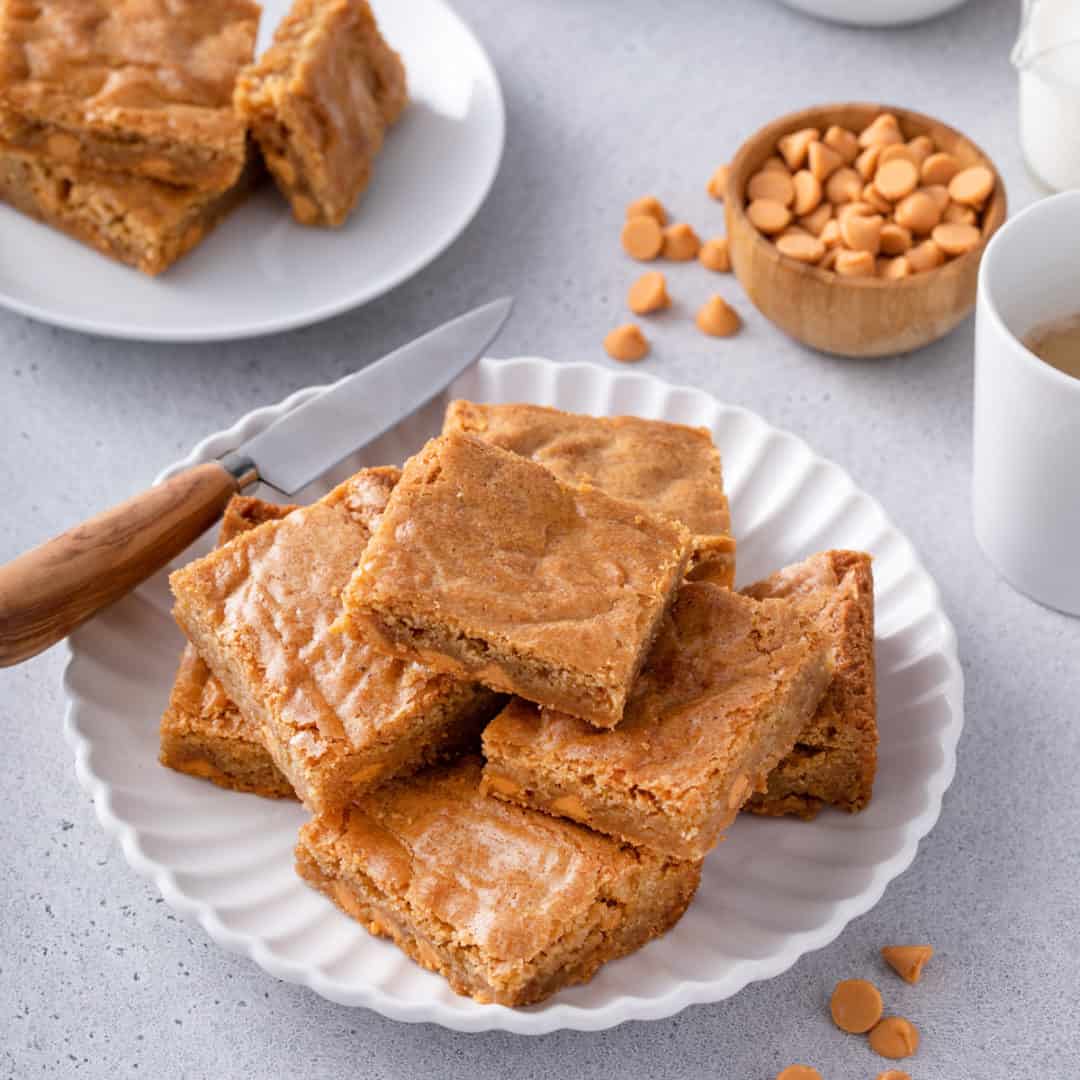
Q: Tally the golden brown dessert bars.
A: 10